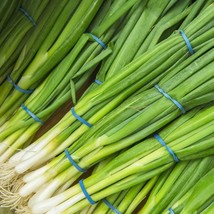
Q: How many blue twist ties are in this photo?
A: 13